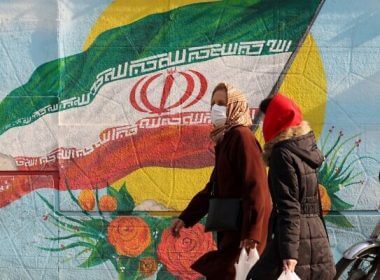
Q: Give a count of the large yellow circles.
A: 1